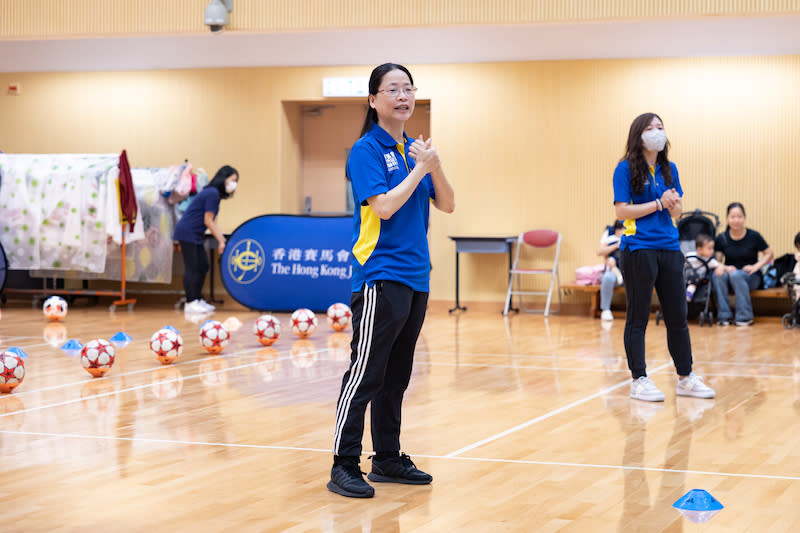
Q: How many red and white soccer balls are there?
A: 7